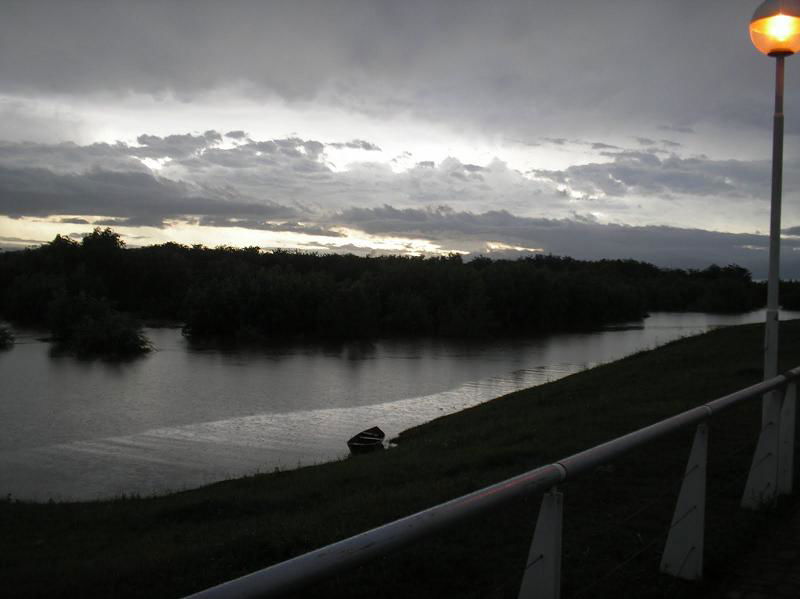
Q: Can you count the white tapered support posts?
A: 4